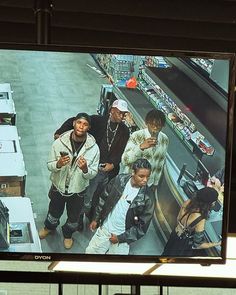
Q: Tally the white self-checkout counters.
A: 3